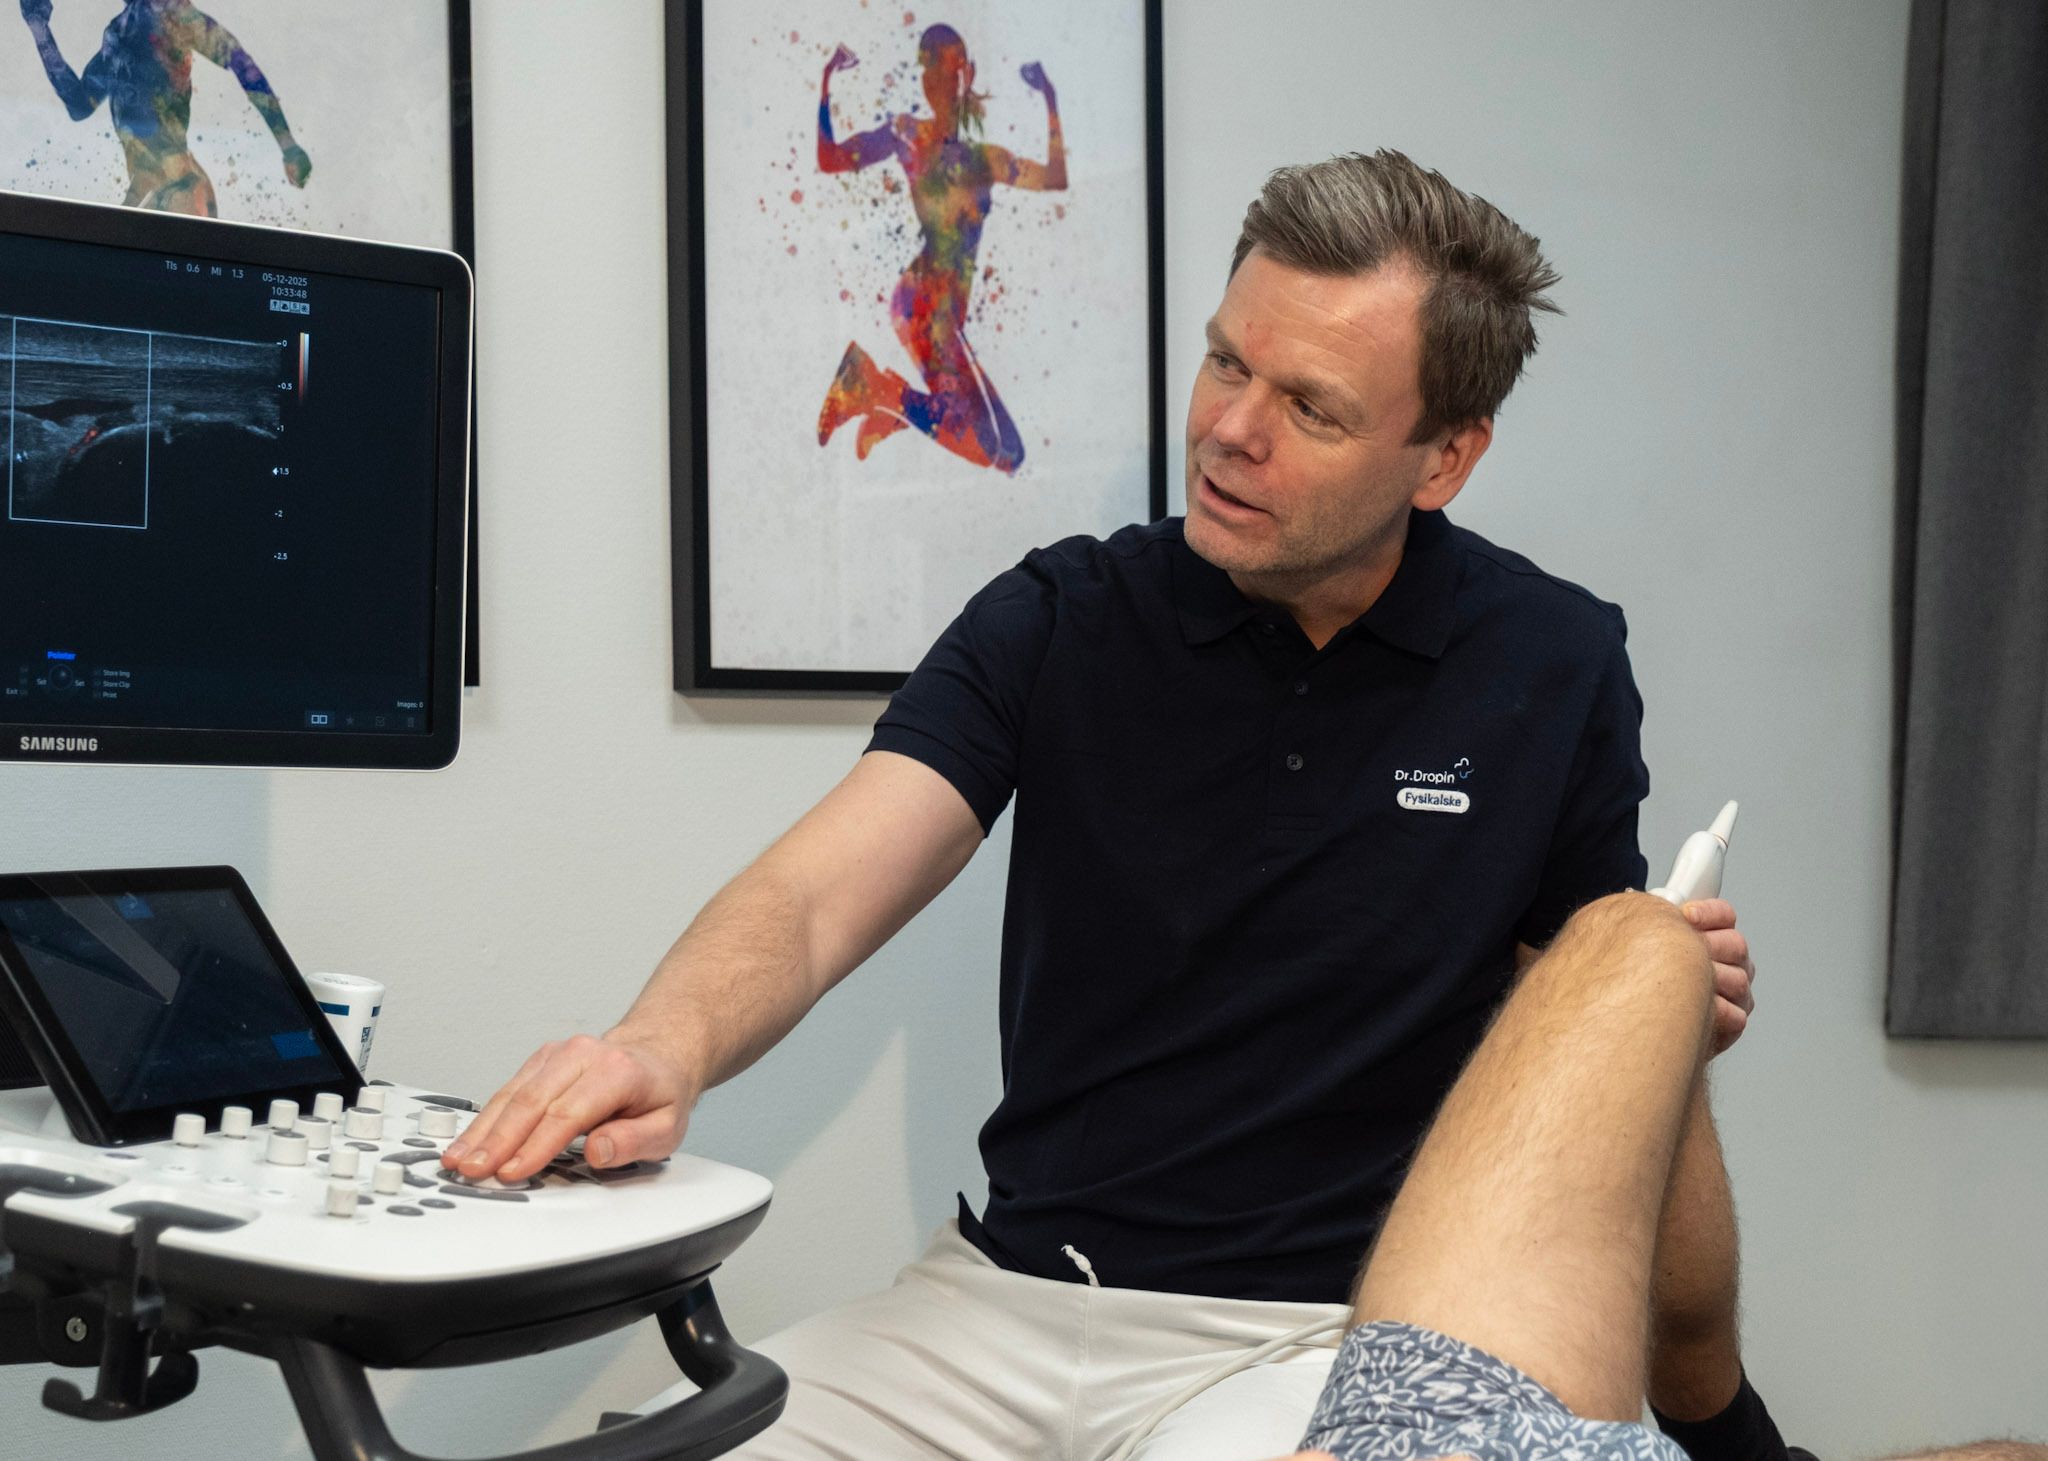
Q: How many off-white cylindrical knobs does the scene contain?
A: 12